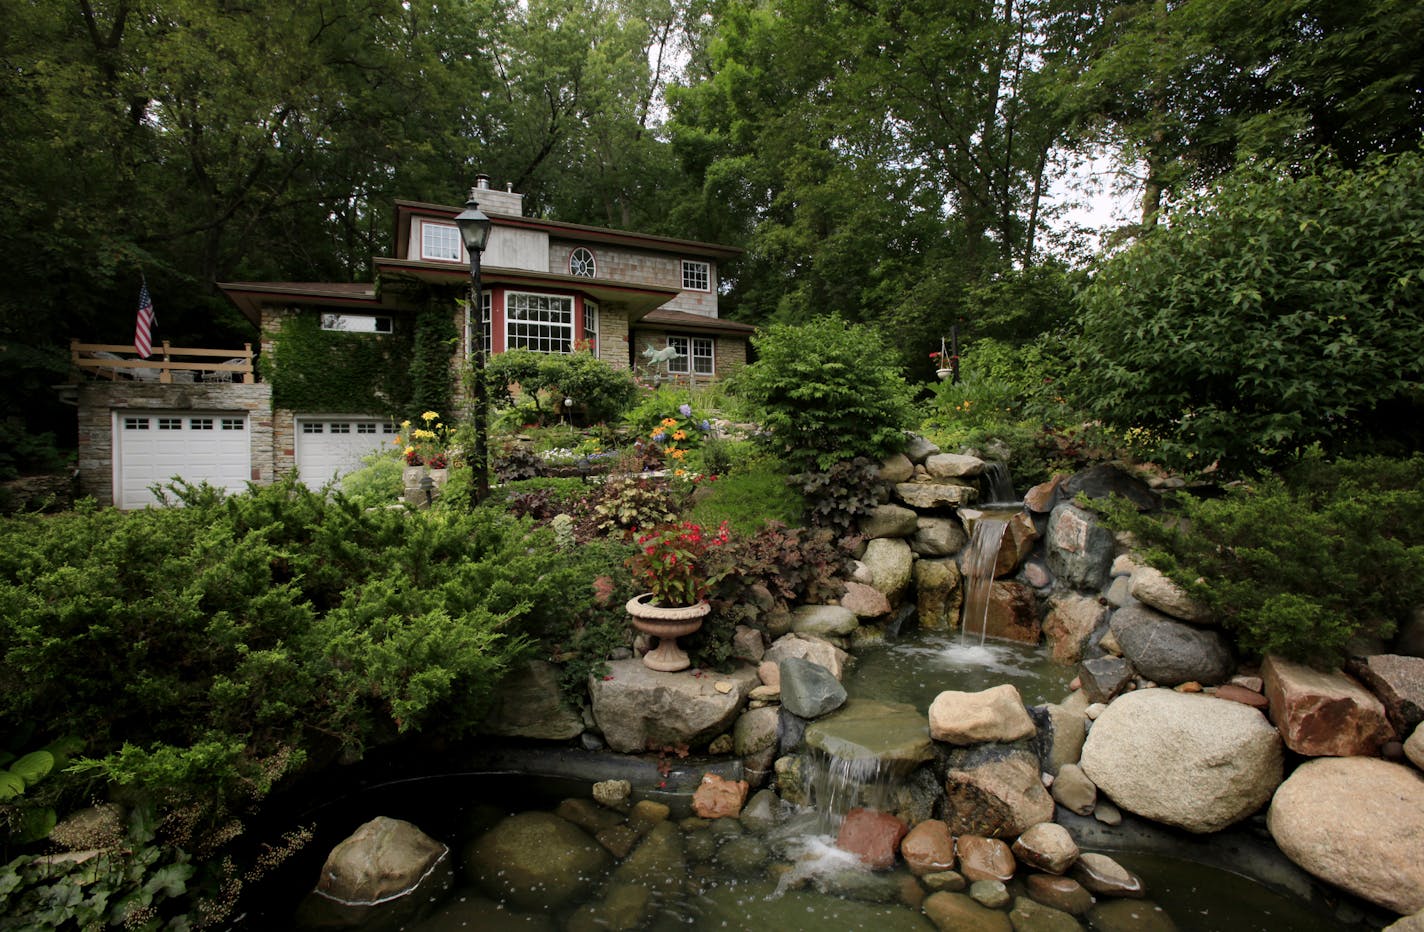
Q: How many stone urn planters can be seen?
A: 1